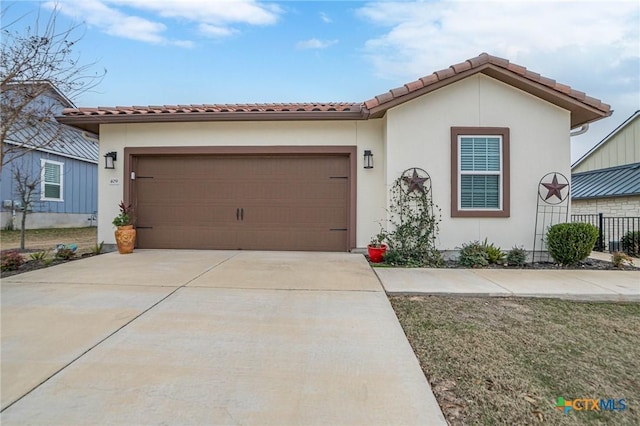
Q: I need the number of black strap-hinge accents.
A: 4